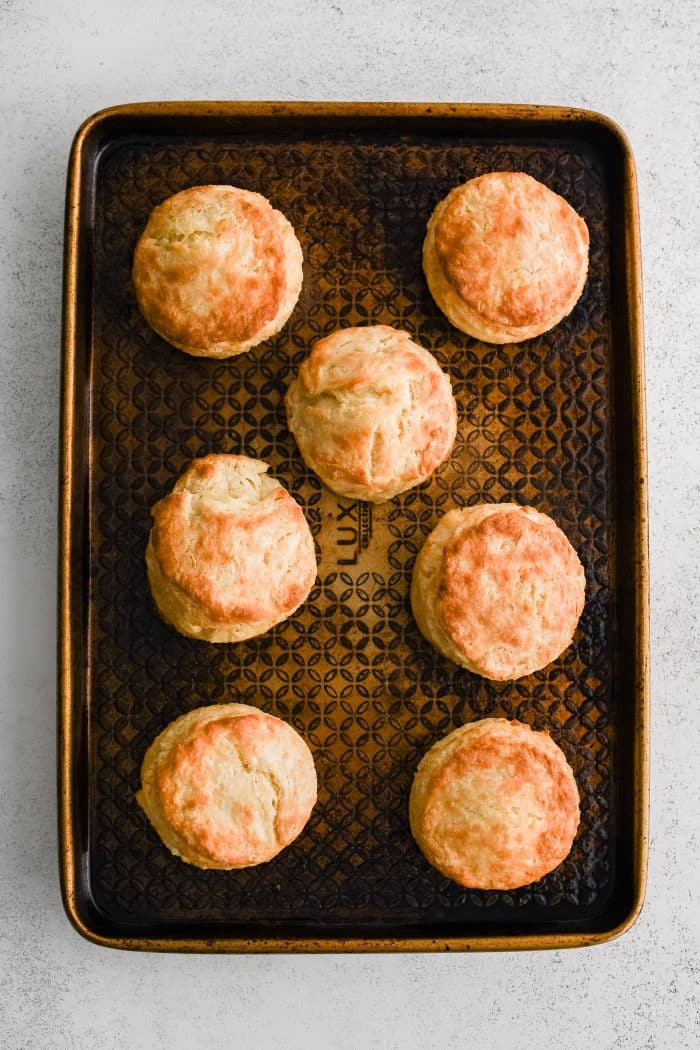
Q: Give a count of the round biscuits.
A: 7